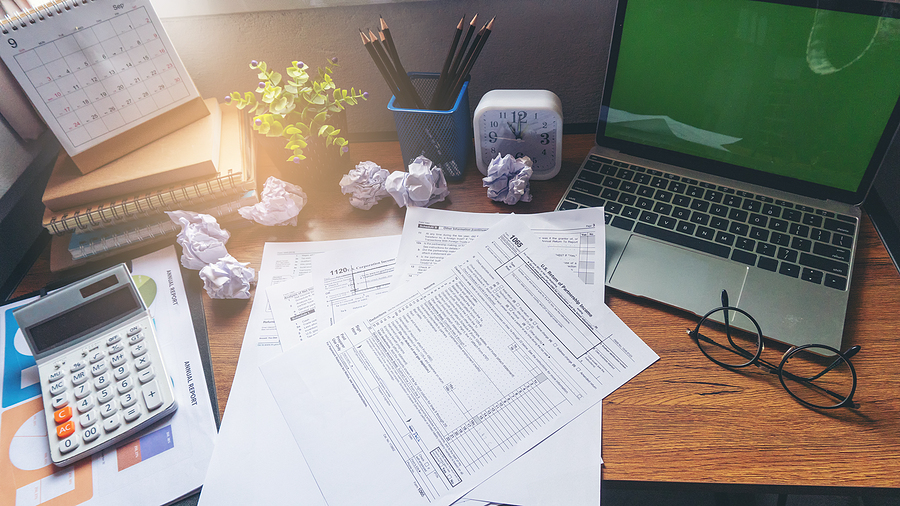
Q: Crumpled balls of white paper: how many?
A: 6